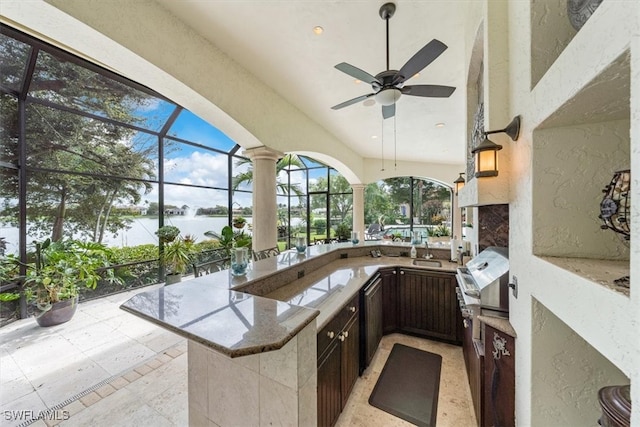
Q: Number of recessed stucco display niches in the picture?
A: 3